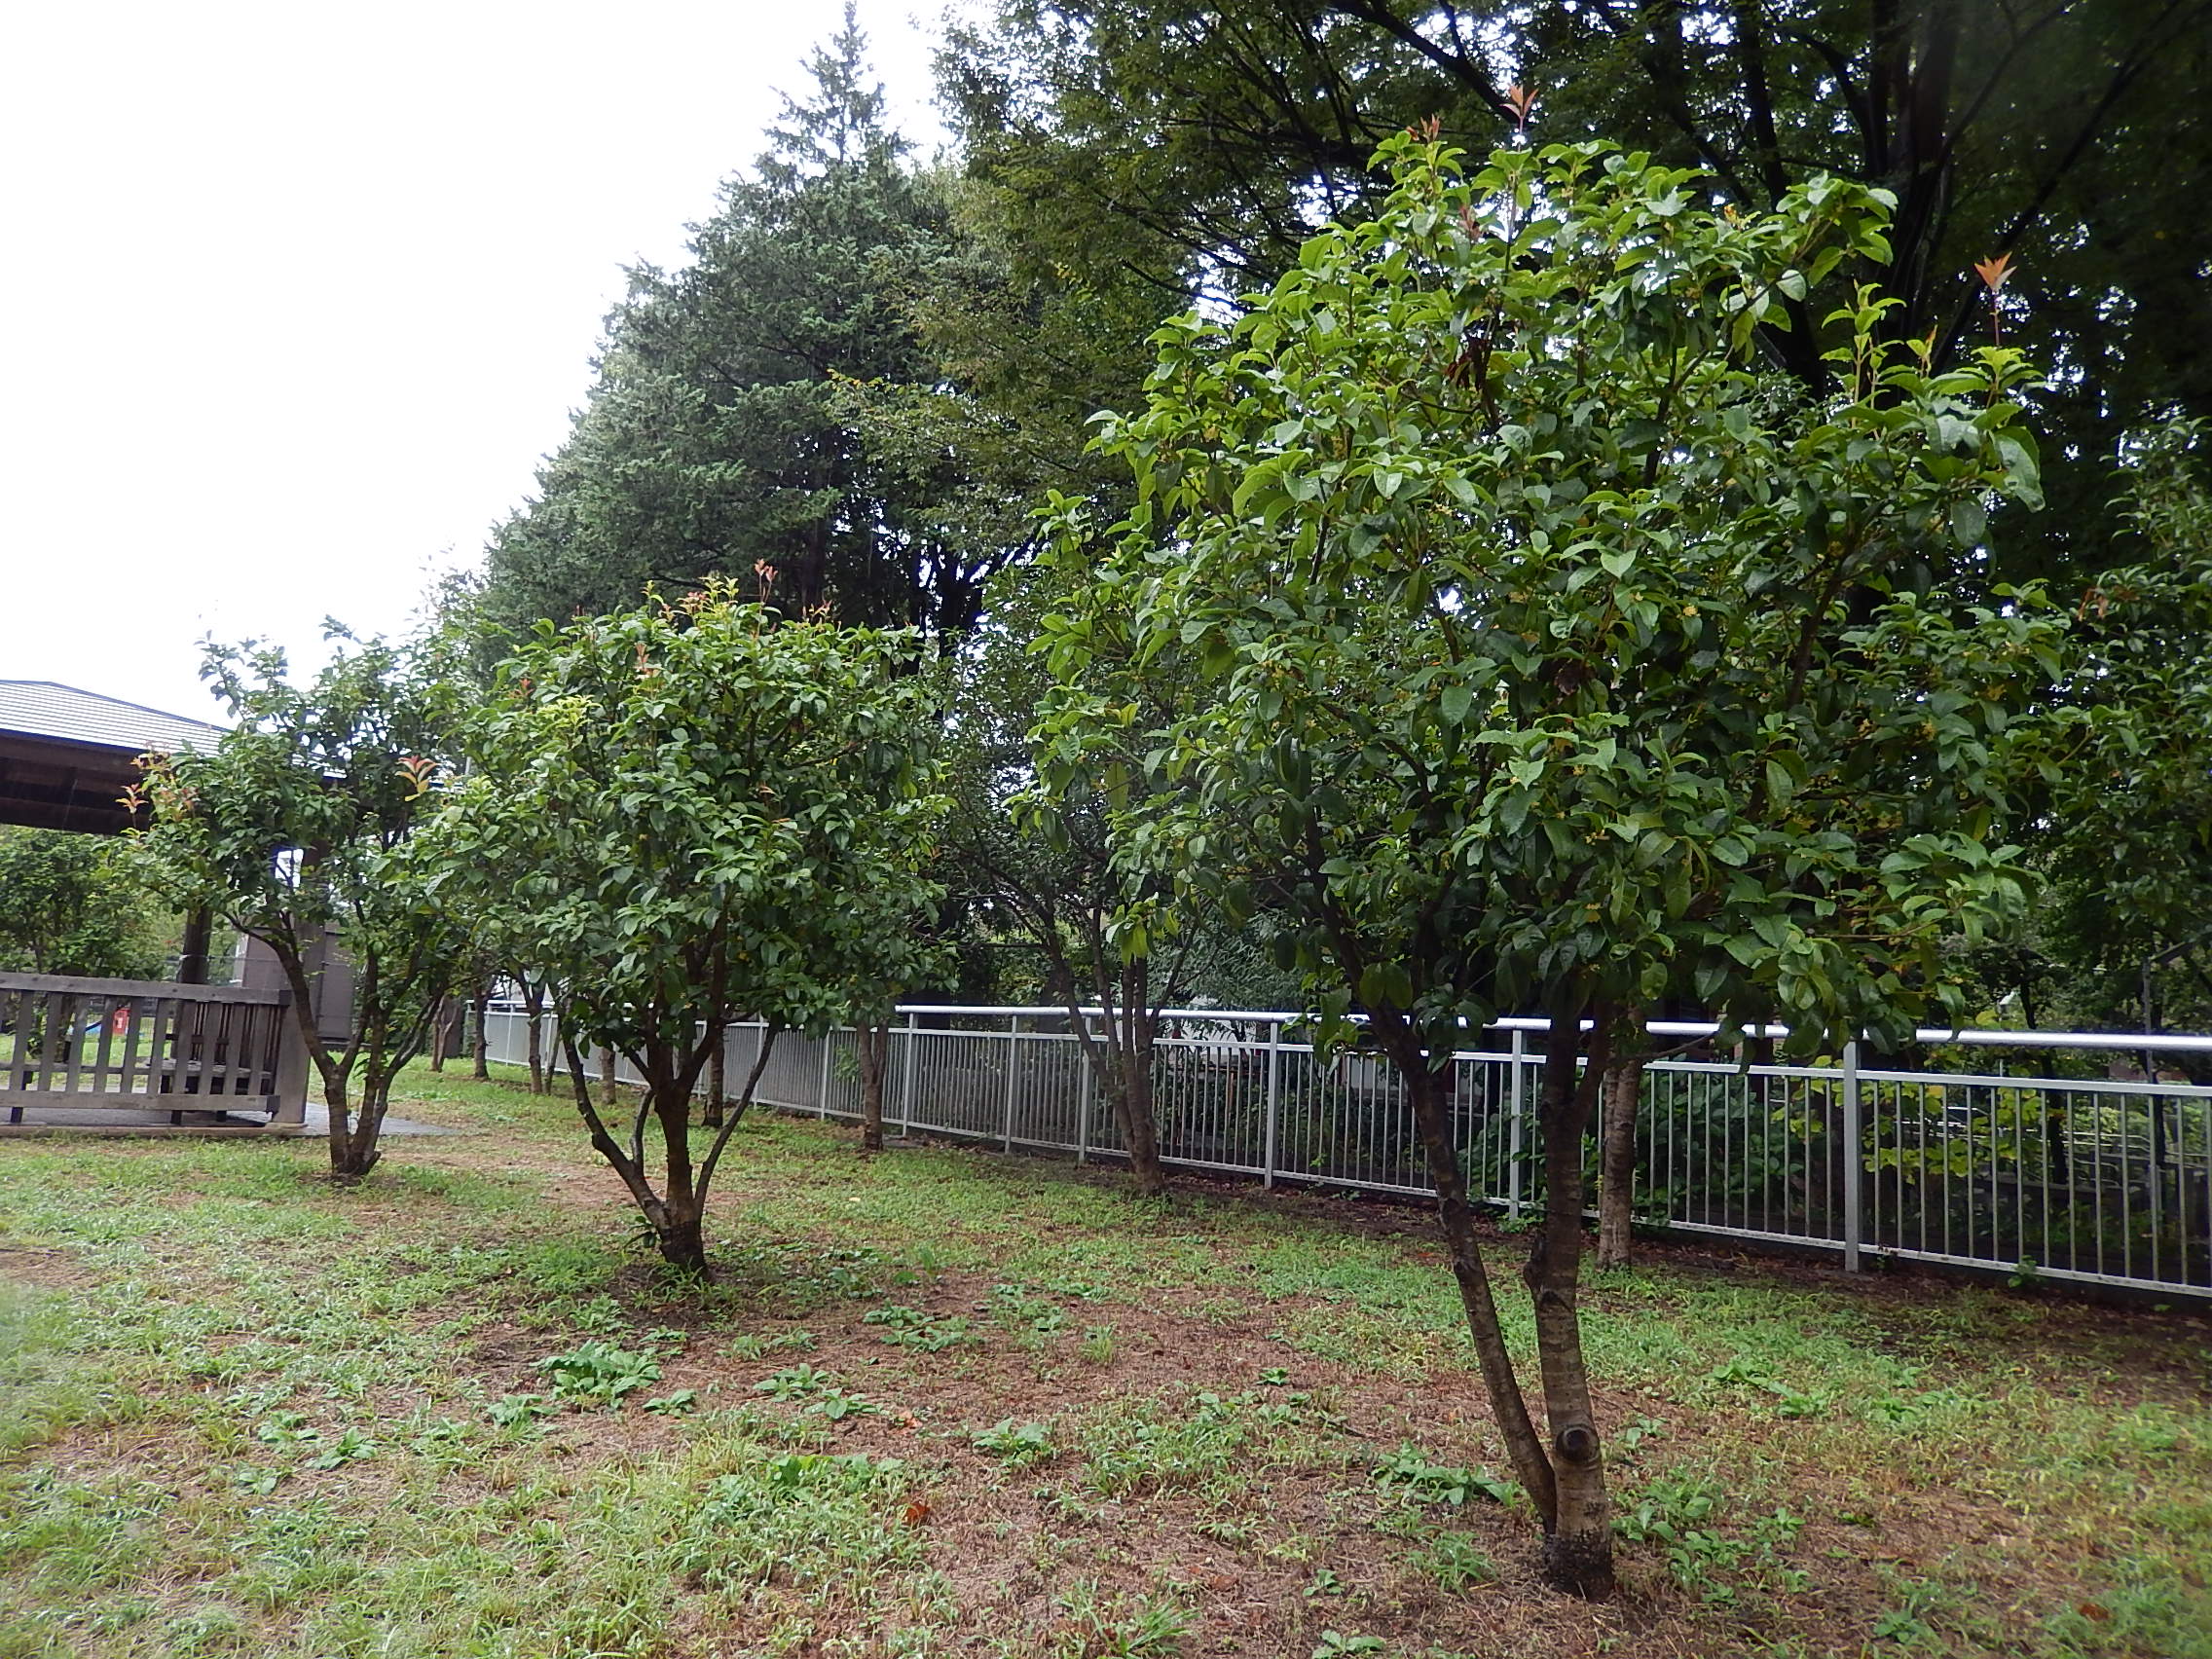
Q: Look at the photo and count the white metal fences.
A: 1